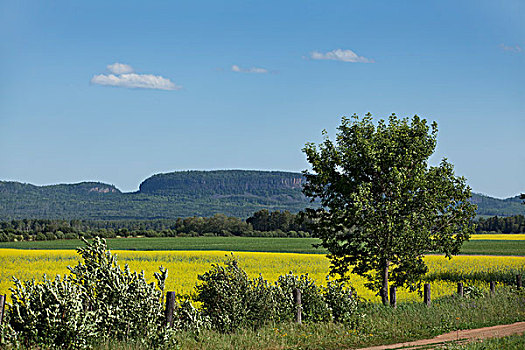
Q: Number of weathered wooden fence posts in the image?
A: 8